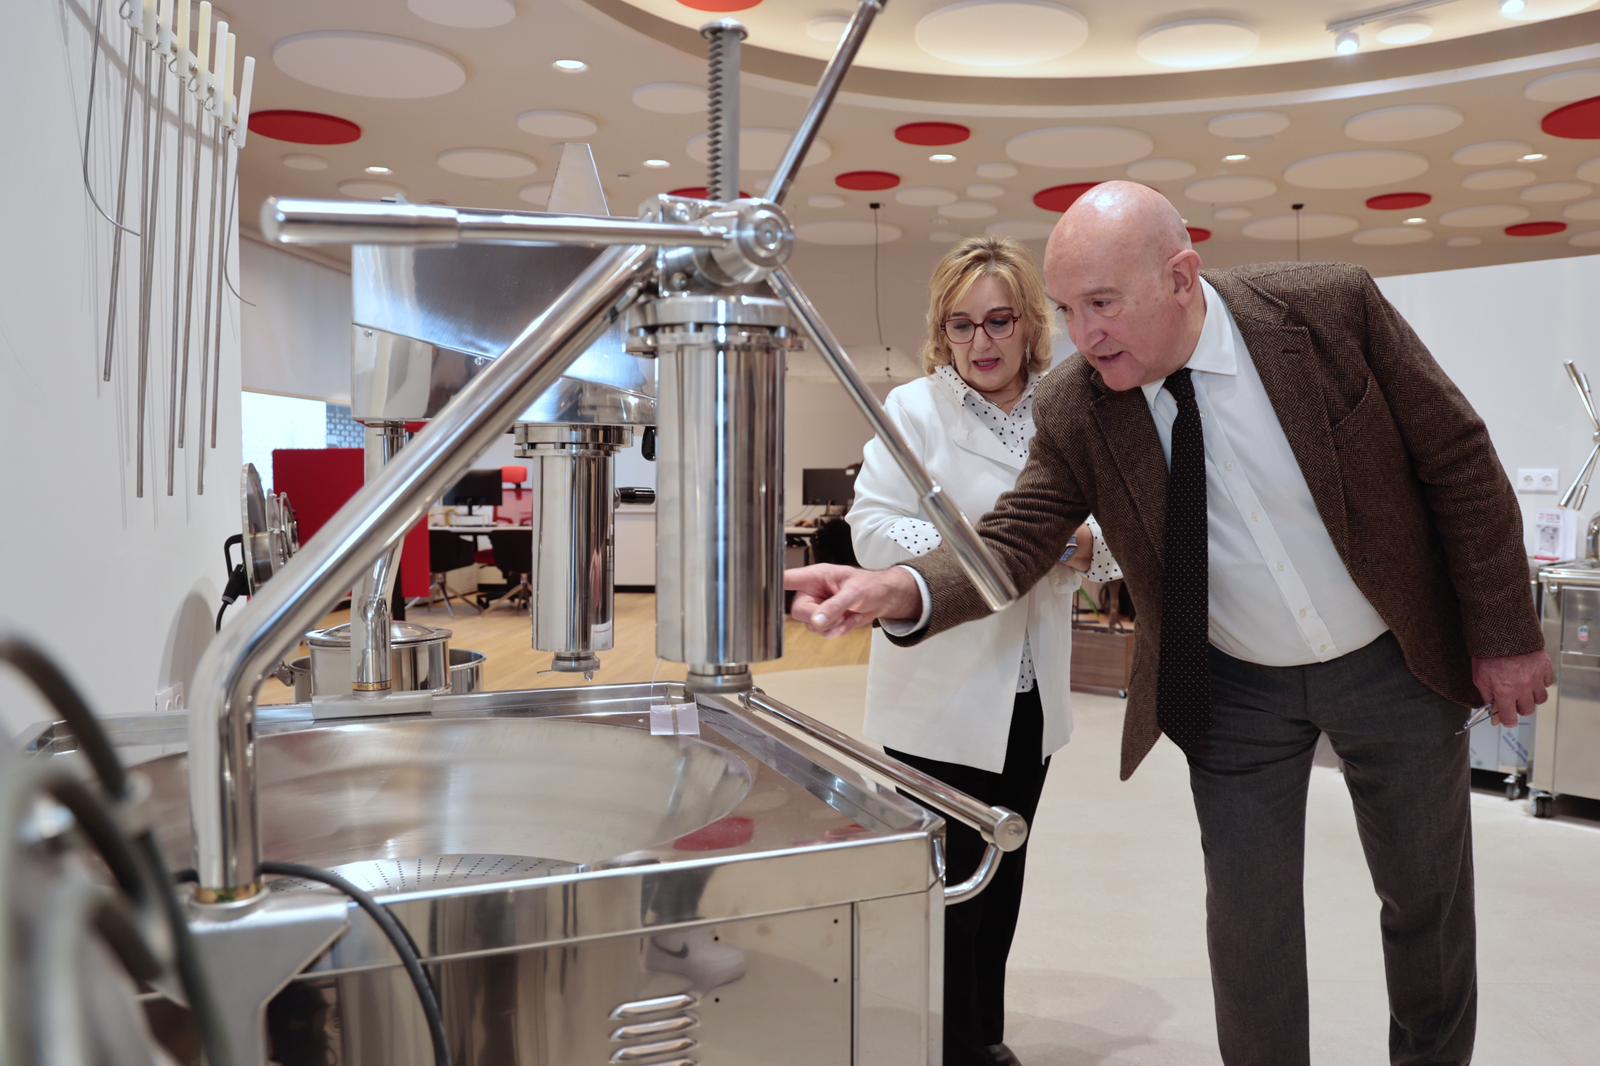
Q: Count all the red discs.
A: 10